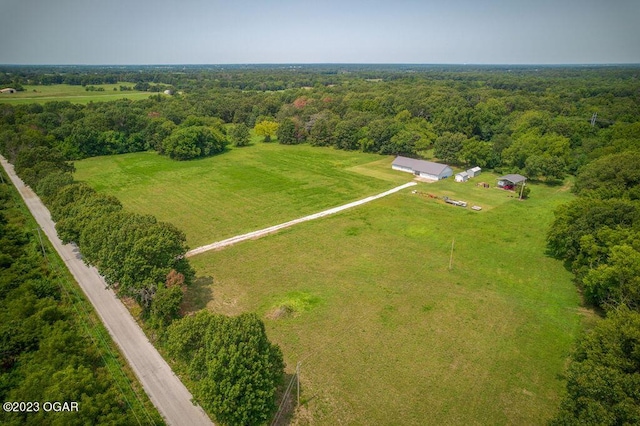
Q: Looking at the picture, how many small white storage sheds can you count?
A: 2